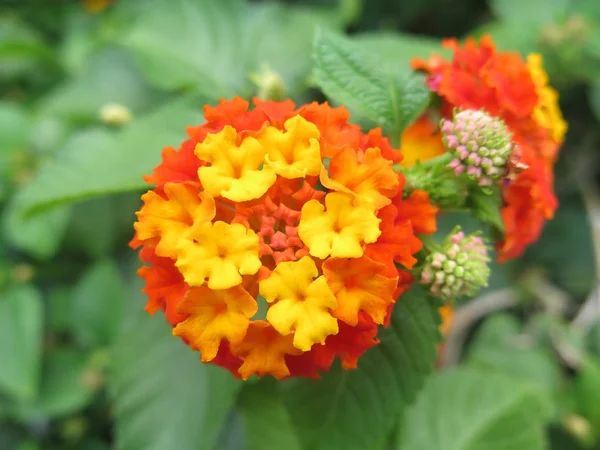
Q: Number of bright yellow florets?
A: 5